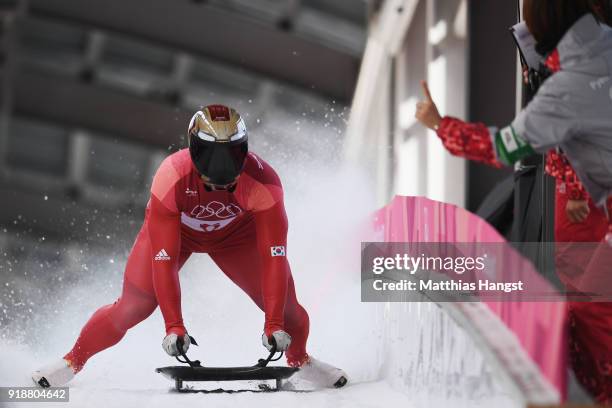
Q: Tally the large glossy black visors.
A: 1